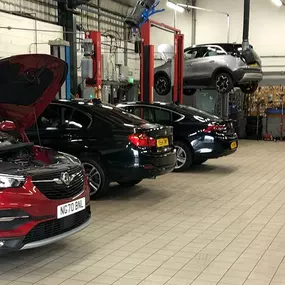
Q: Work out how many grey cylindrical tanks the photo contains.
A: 1